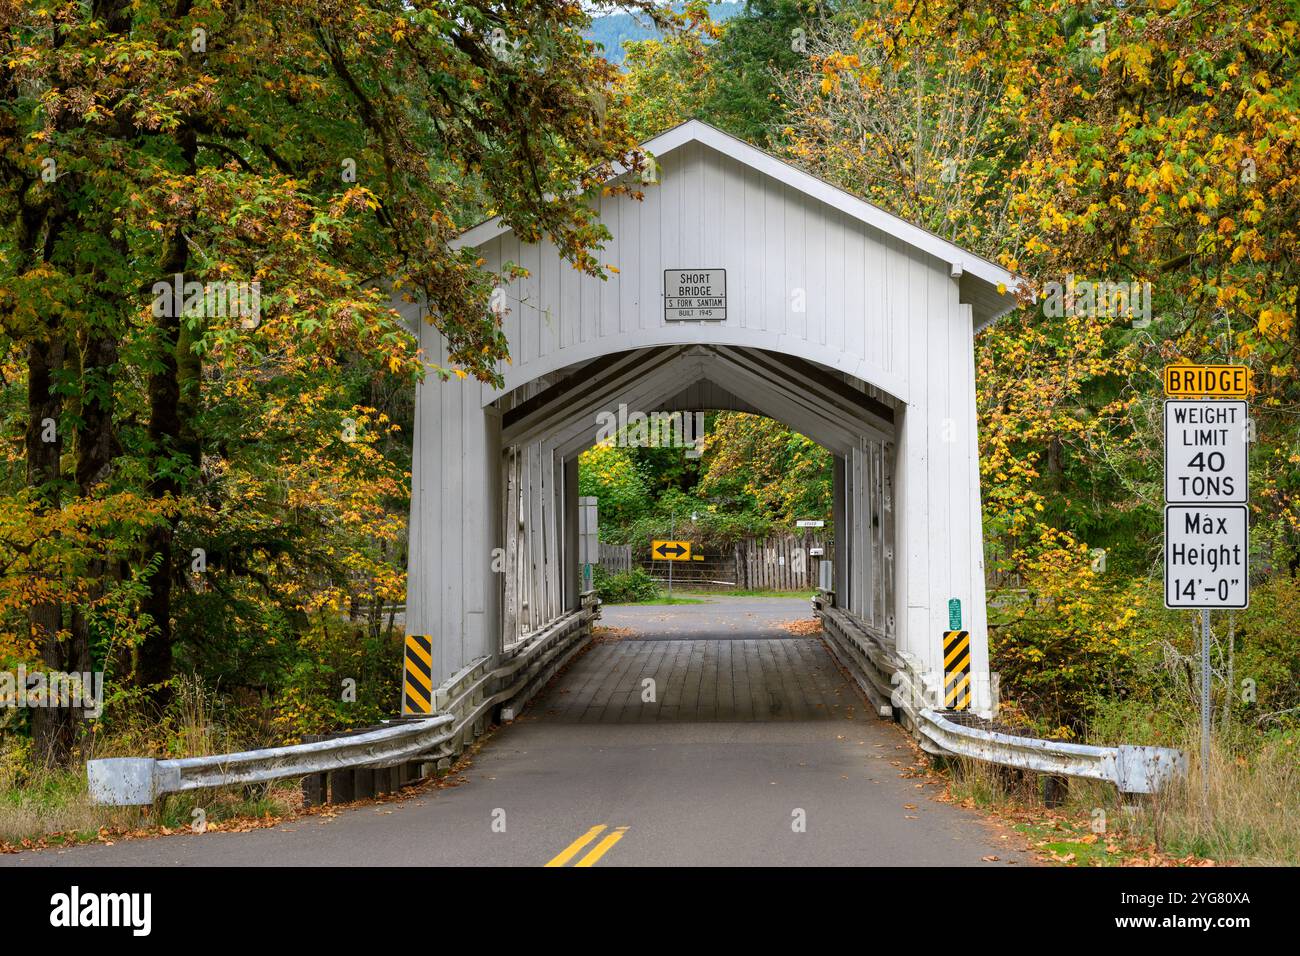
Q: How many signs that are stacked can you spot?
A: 3